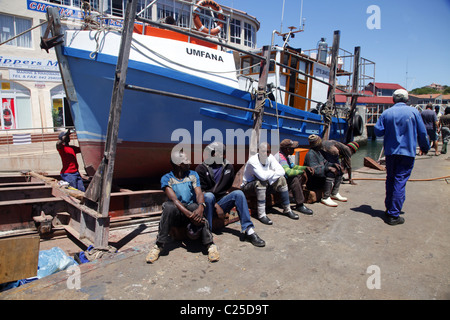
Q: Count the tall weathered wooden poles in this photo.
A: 4